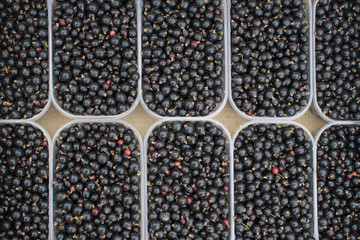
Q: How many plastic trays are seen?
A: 10